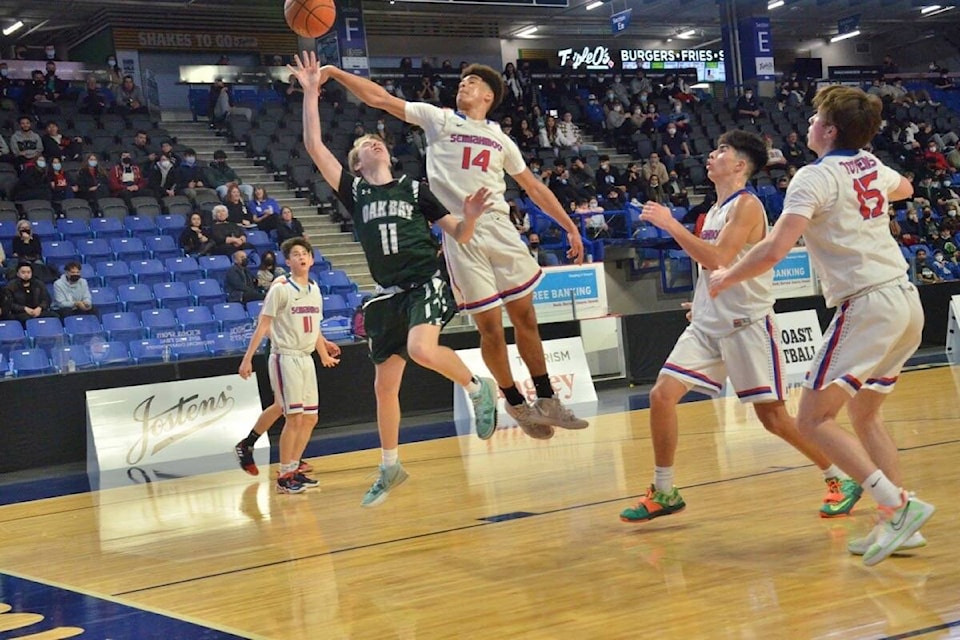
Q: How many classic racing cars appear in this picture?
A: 0